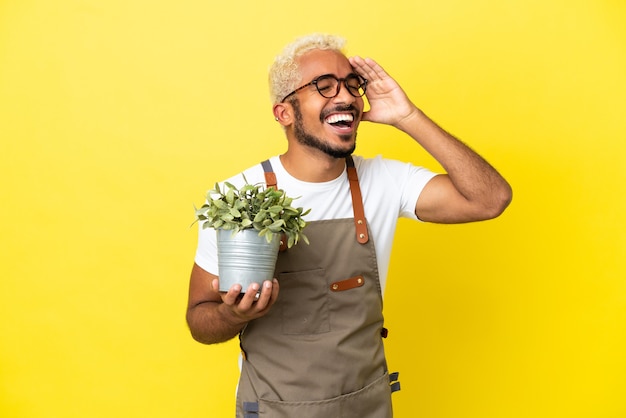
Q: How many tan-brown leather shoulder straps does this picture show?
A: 2